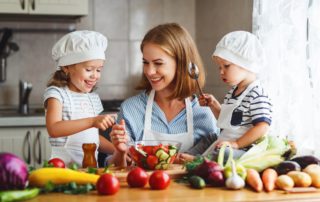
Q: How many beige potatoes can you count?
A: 3